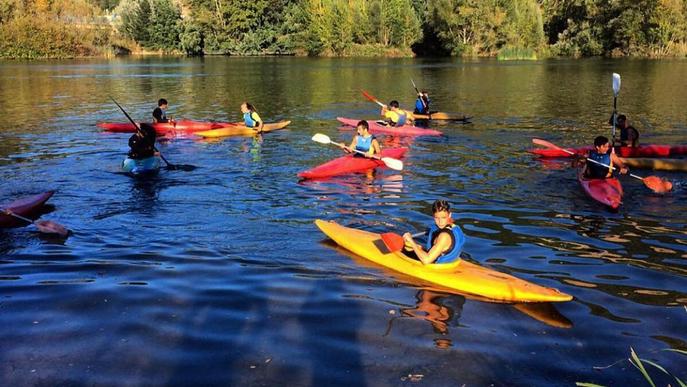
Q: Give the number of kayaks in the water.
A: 11